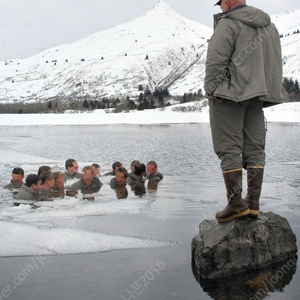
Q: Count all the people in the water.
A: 13